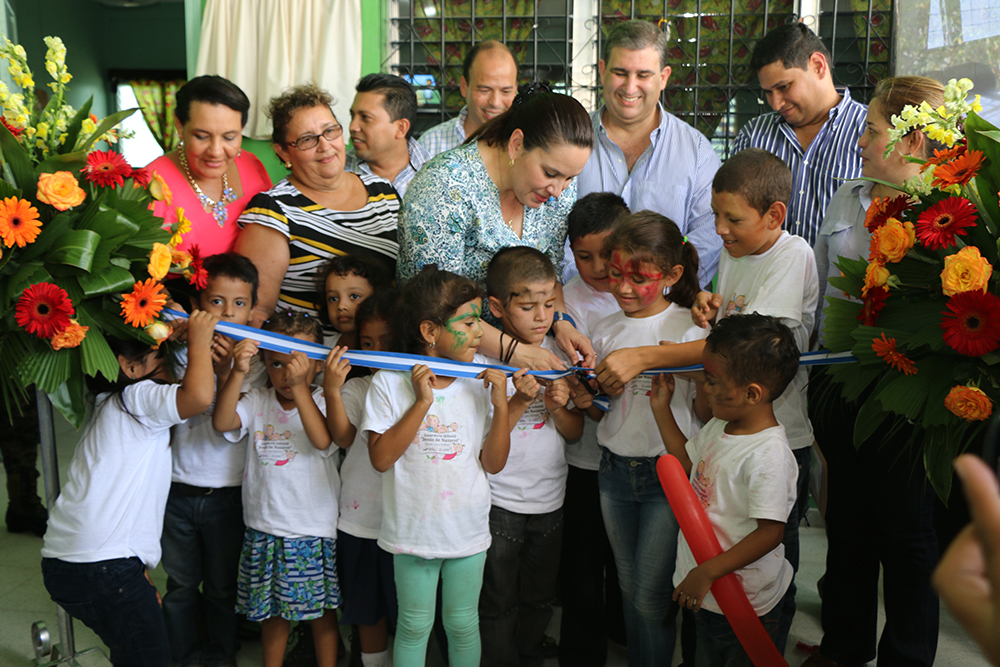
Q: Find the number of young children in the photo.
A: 11